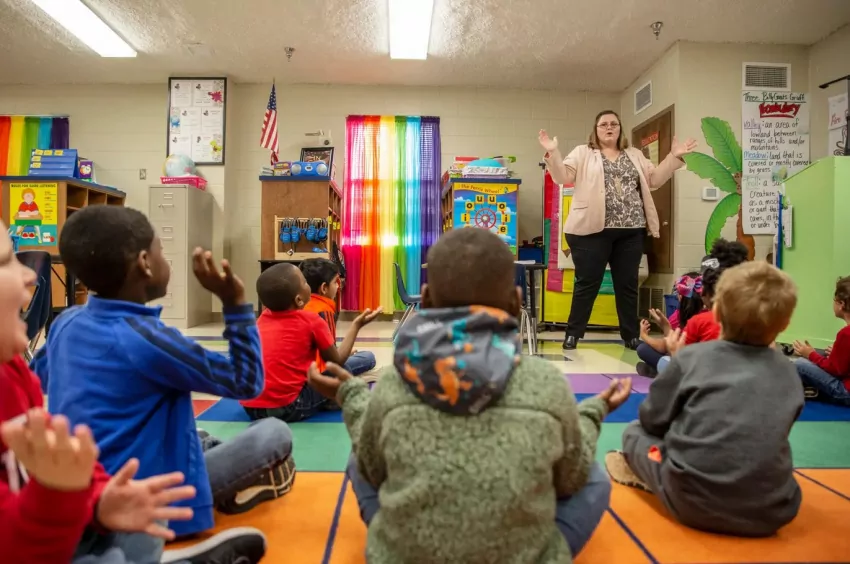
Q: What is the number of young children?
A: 9